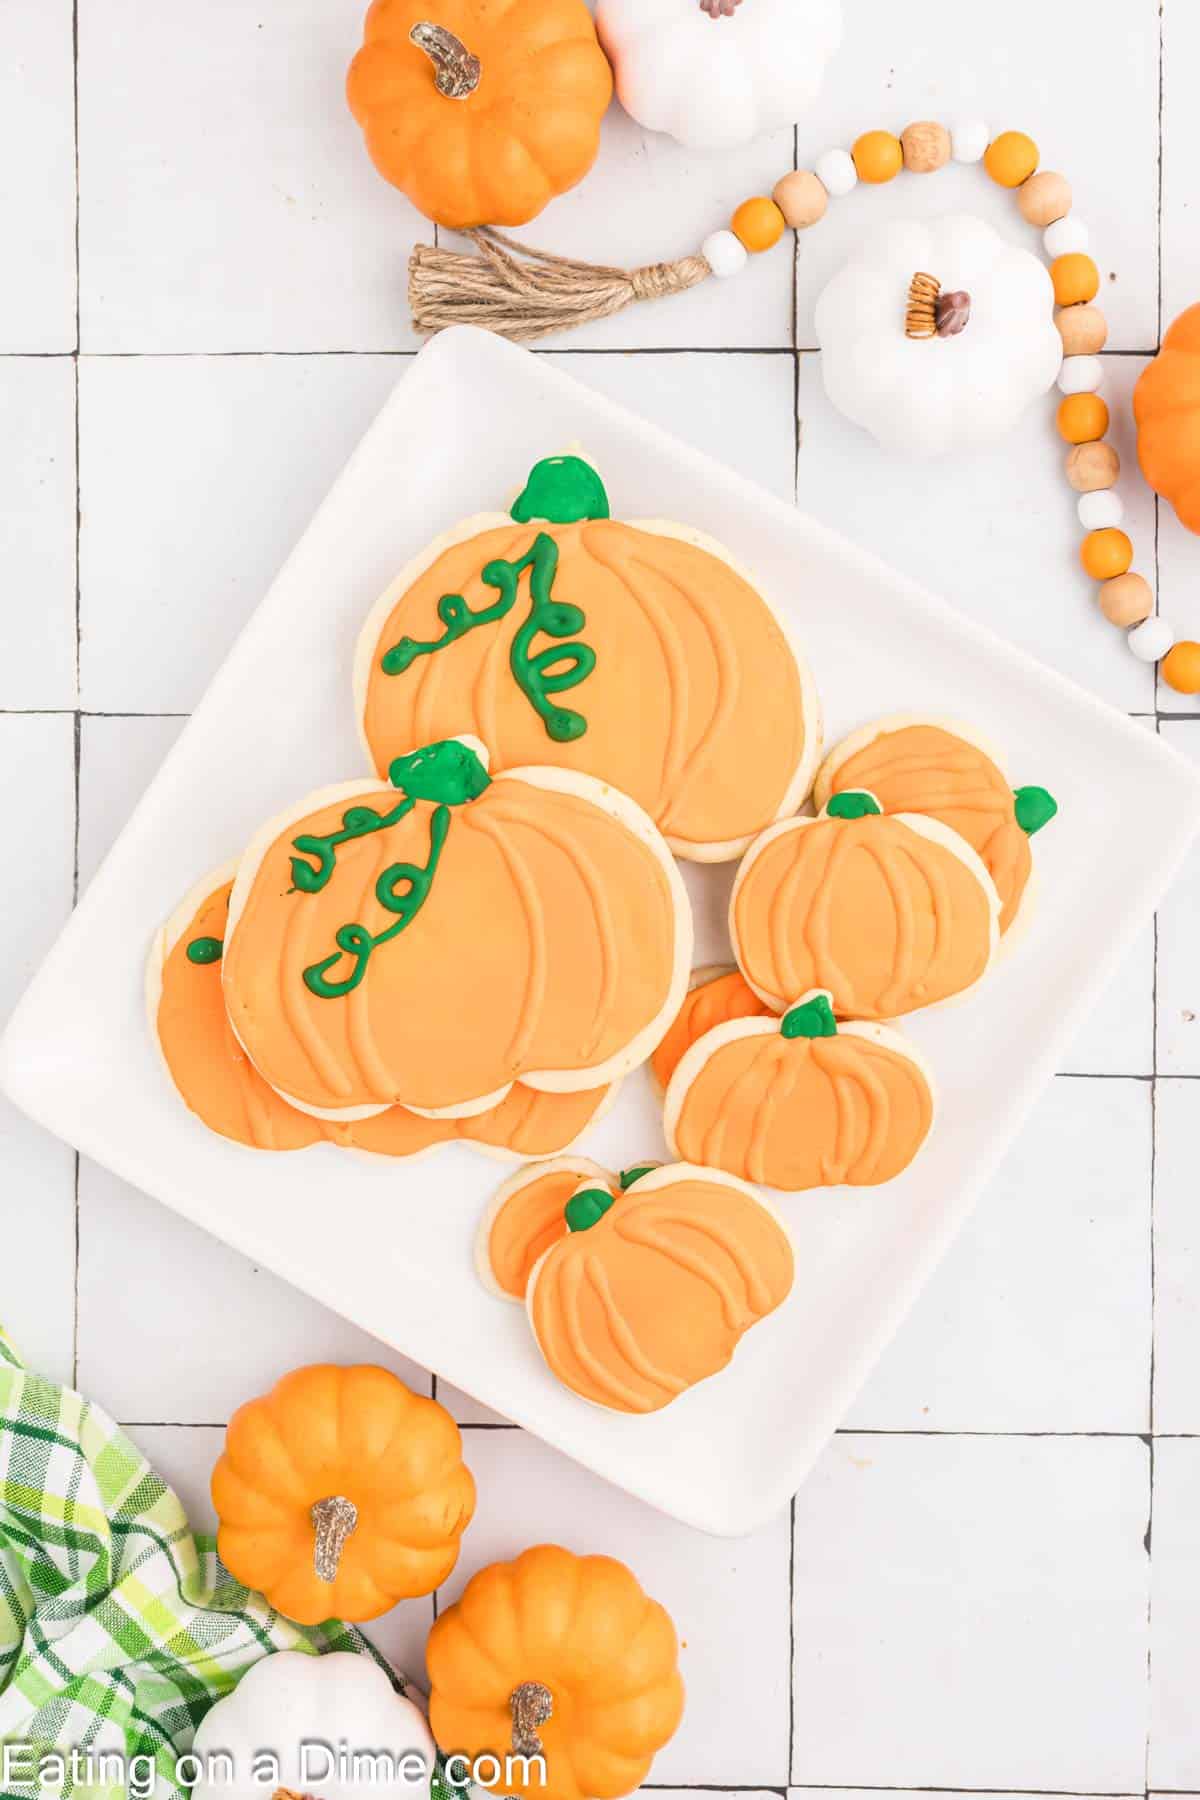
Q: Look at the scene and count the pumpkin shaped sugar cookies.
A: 9